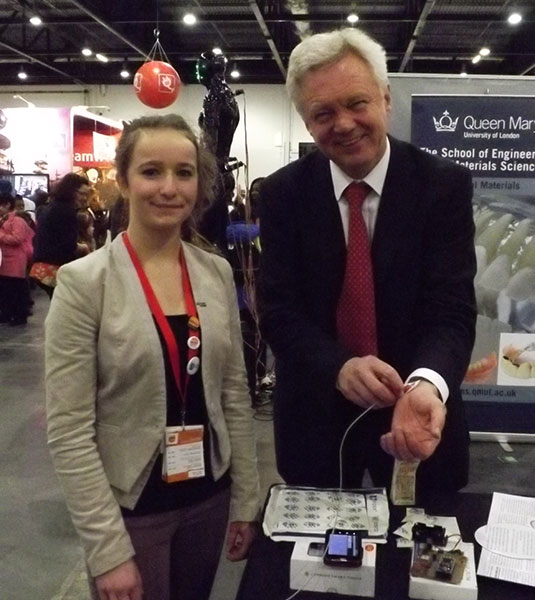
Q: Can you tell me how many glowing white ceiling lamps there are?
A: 13